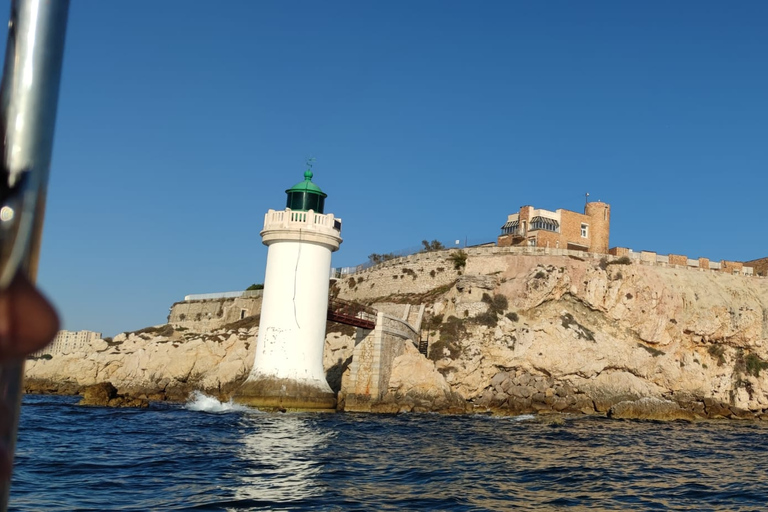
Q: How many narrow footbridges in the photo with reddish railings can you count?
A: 1